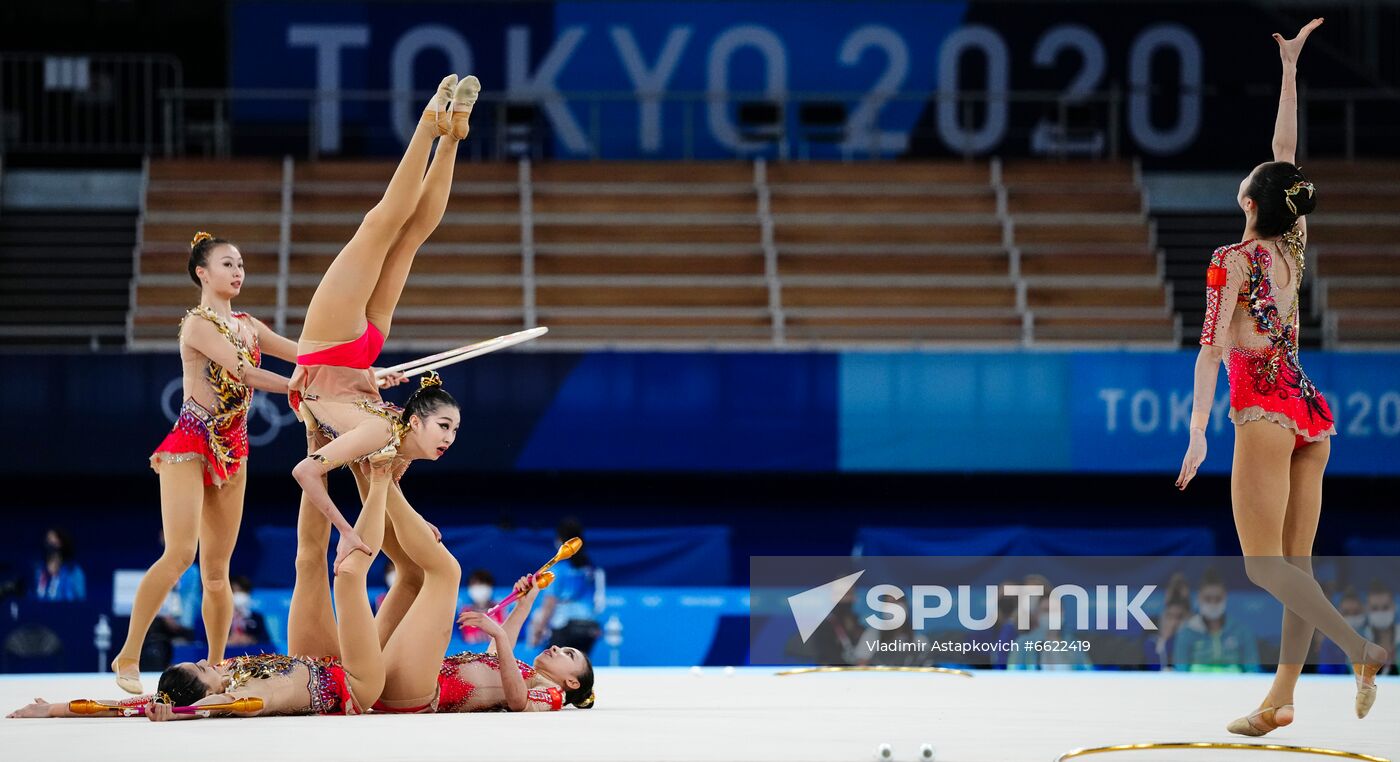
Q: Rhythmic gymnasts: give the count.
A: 5